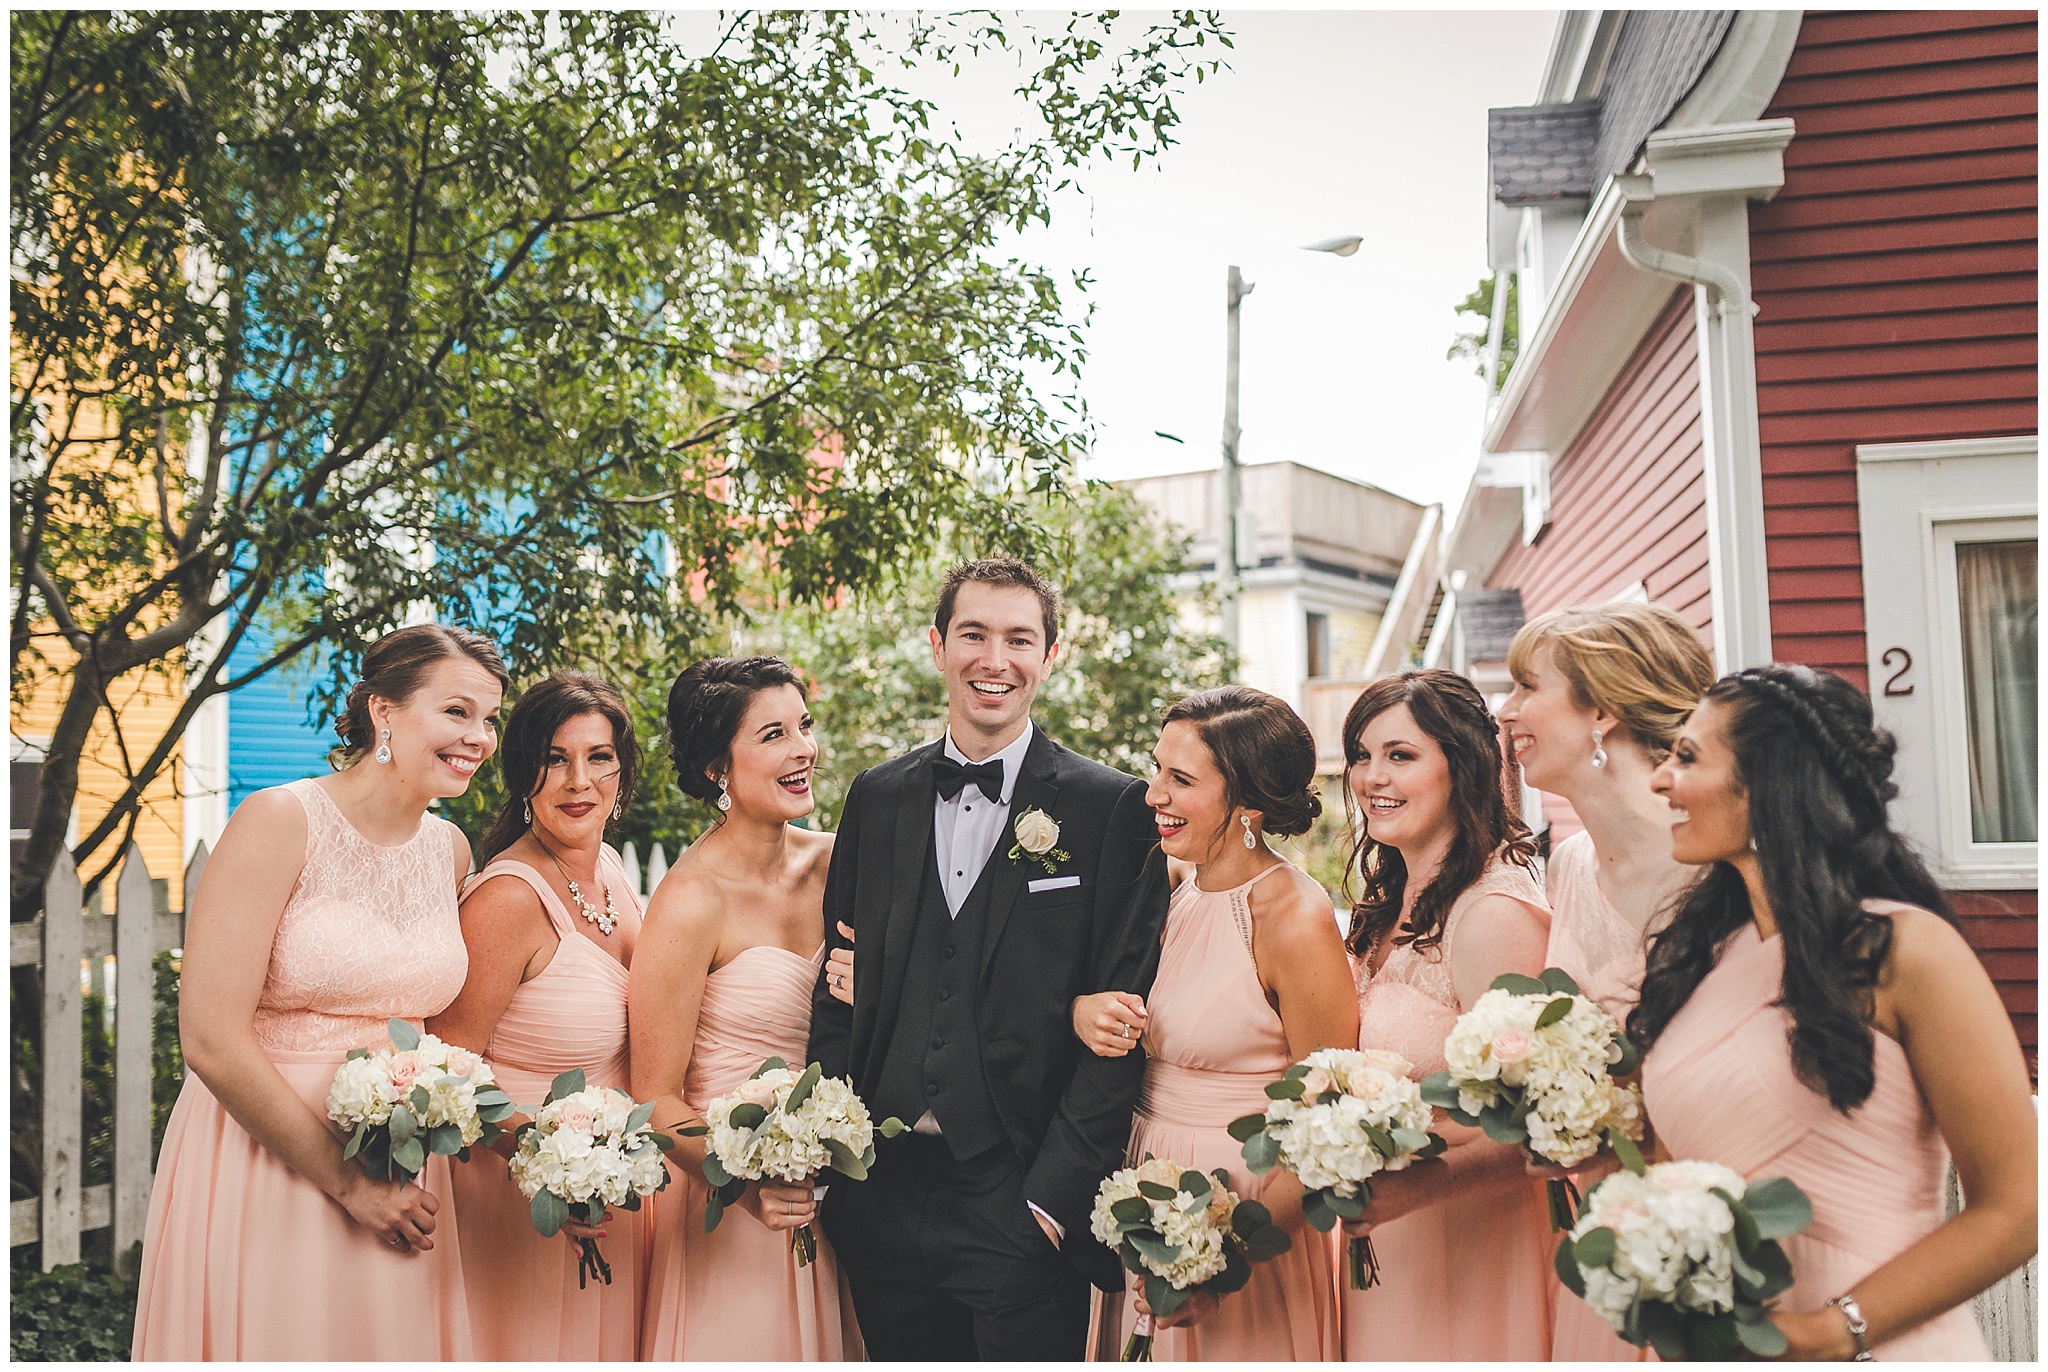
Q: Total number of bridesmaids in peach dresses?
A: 7